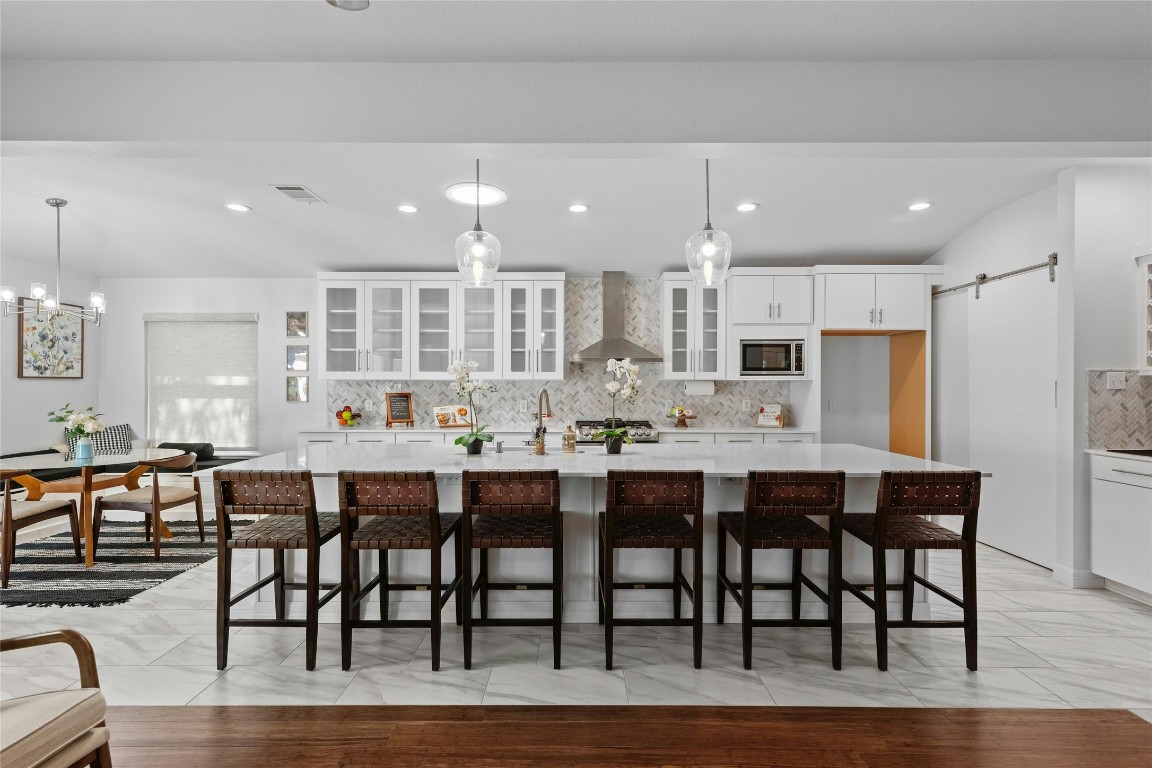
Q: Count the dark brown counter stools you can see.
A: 6